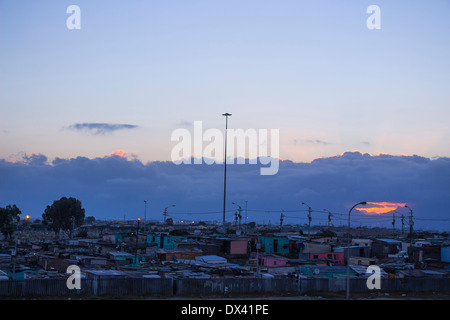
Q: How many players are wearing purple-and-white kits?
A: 0